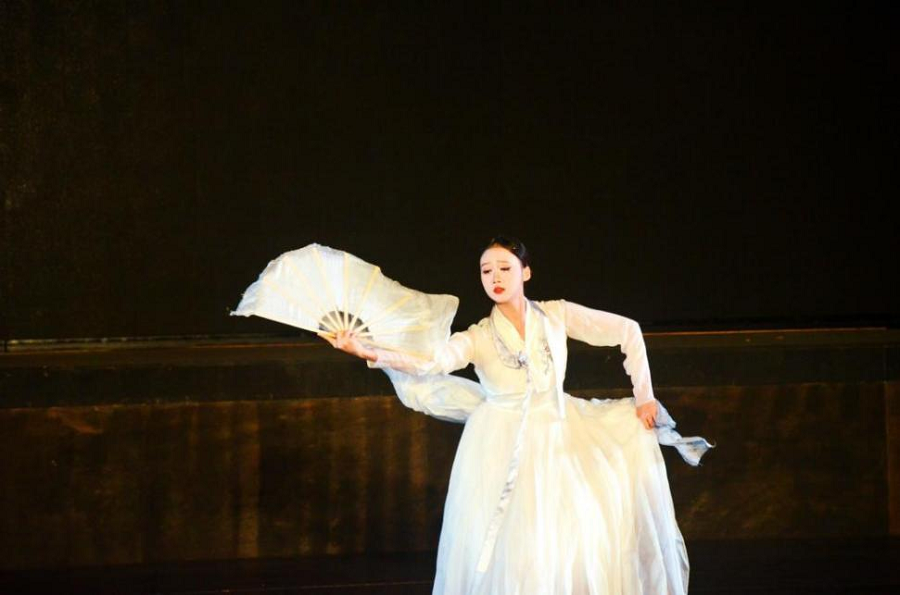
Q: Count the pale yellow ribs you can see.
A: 9